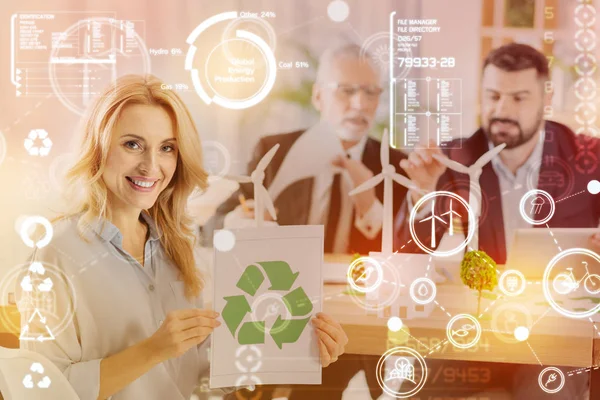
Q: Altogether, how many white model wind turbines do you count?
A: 3